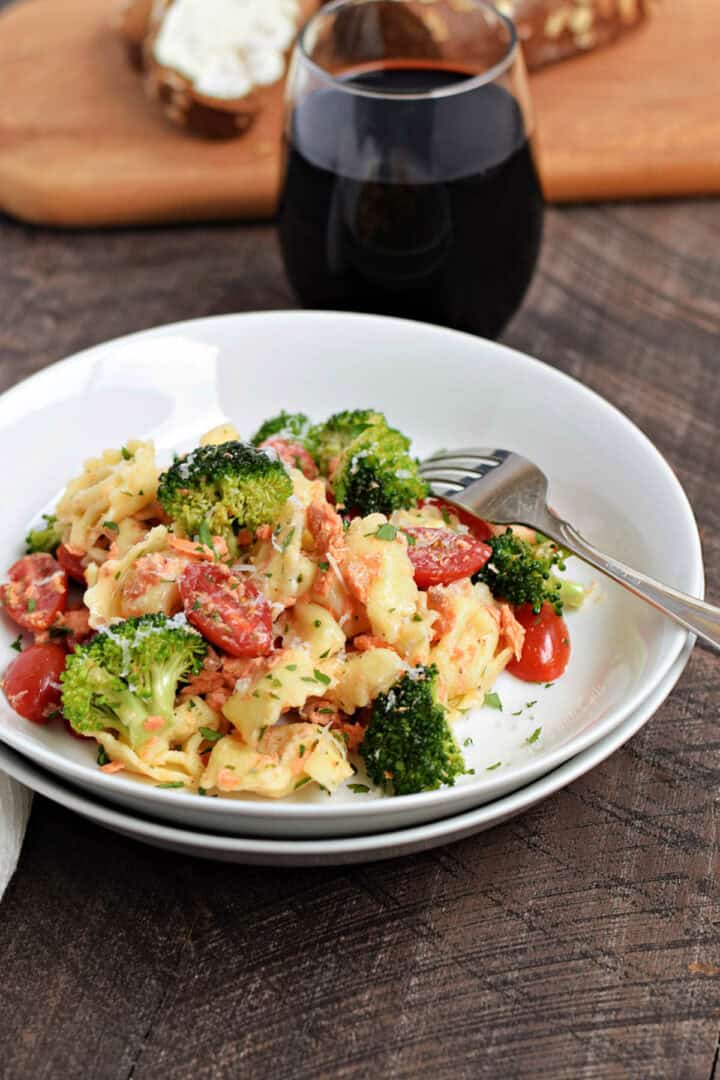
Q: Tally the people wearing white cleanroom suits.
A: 0